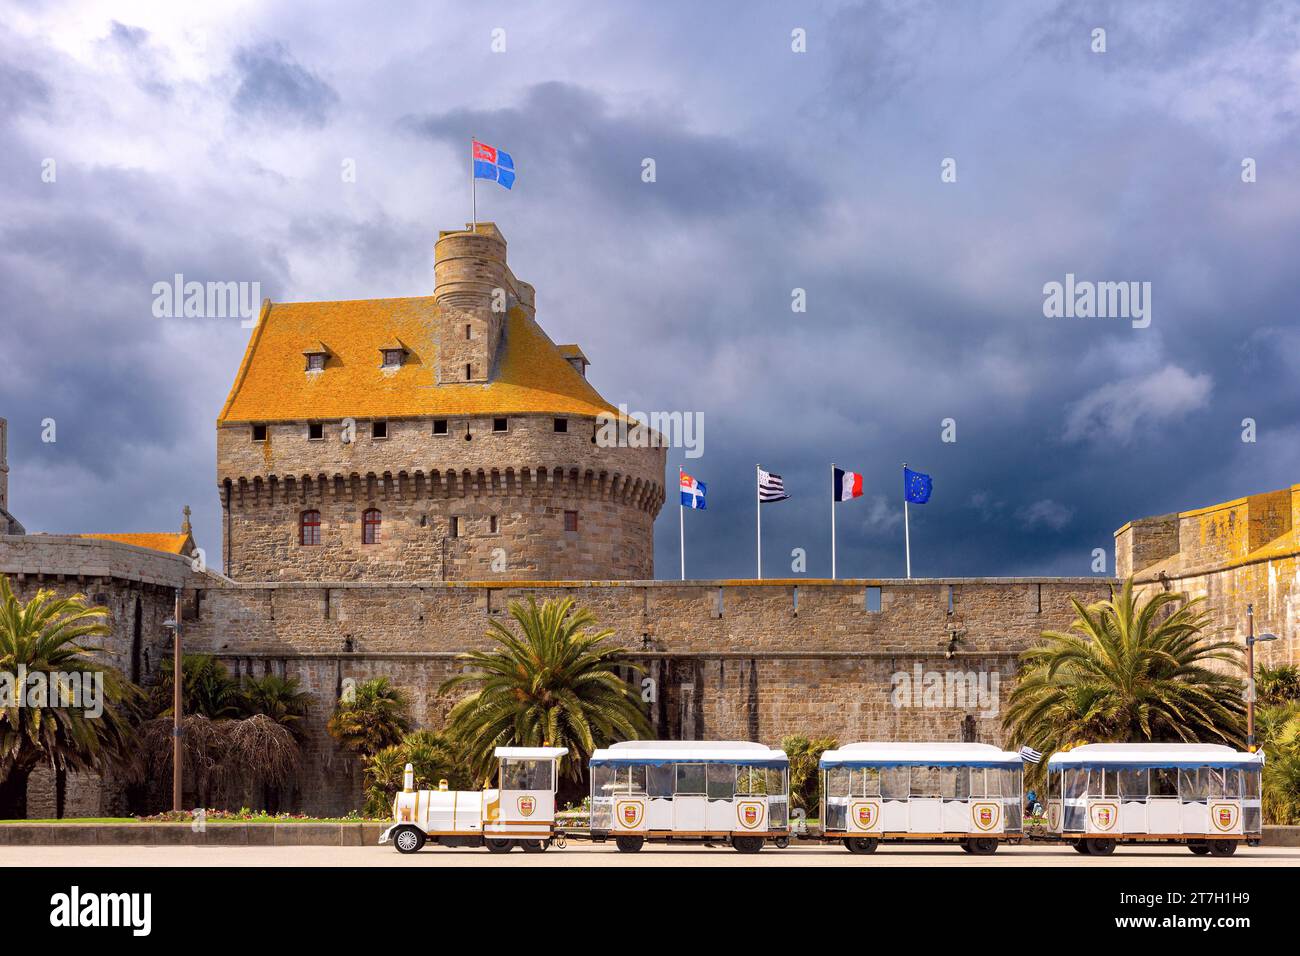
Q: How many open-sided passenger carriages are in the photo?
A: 3